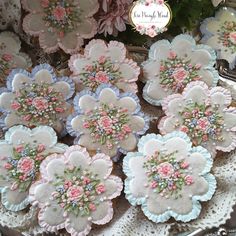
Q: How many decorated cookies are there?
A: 11